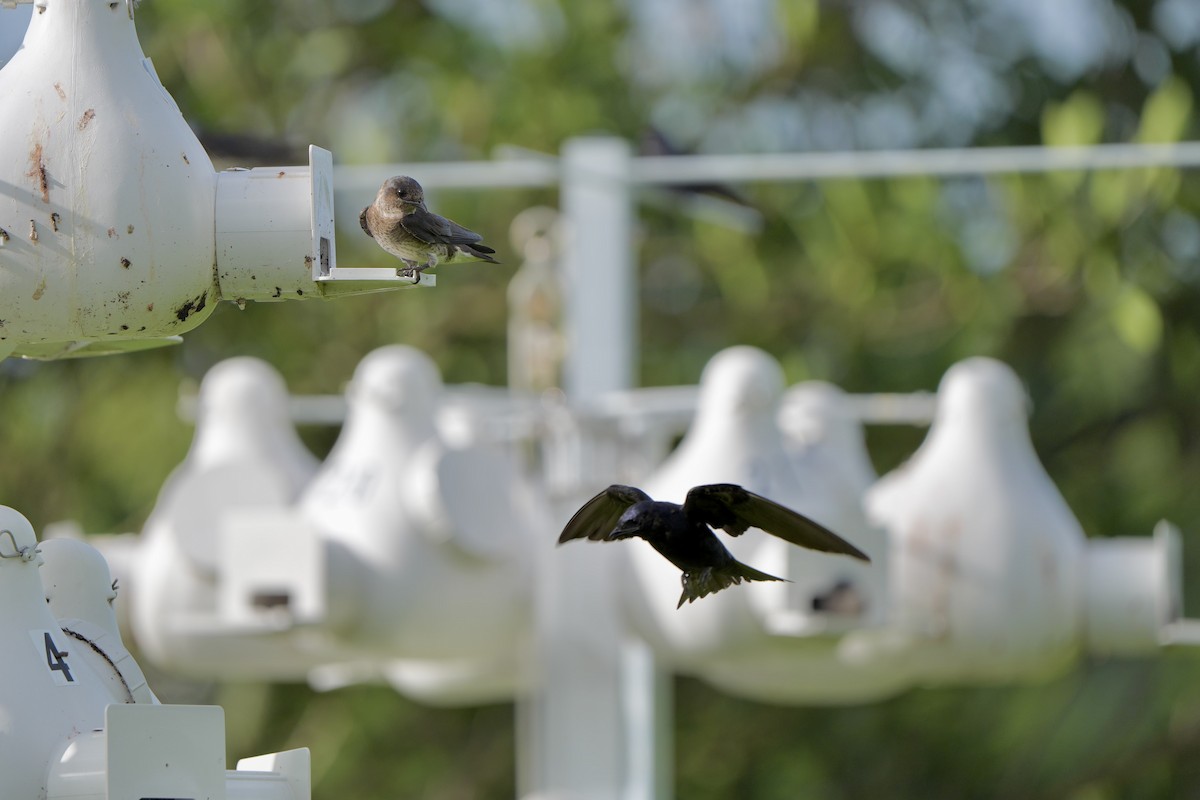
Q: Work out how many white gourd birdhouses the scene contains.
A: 8